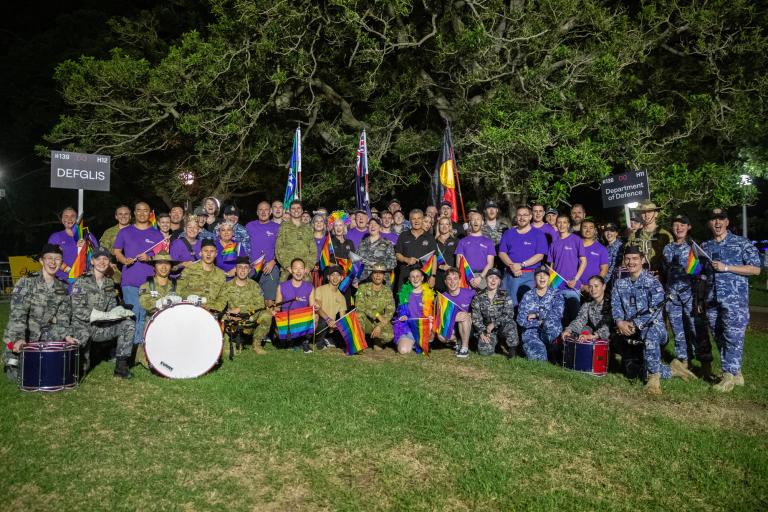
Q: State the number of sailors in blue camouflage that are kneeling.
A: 2